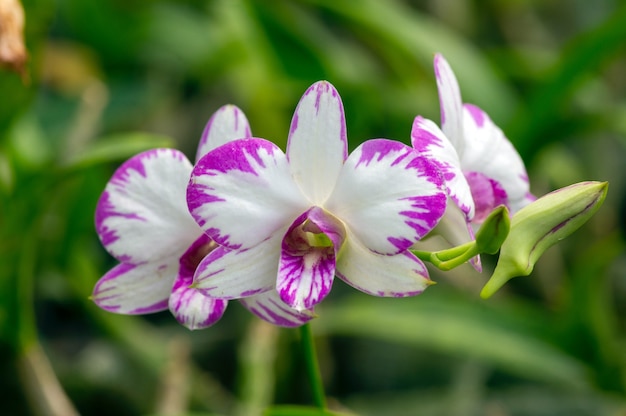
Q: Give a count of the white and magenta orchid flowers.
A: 3